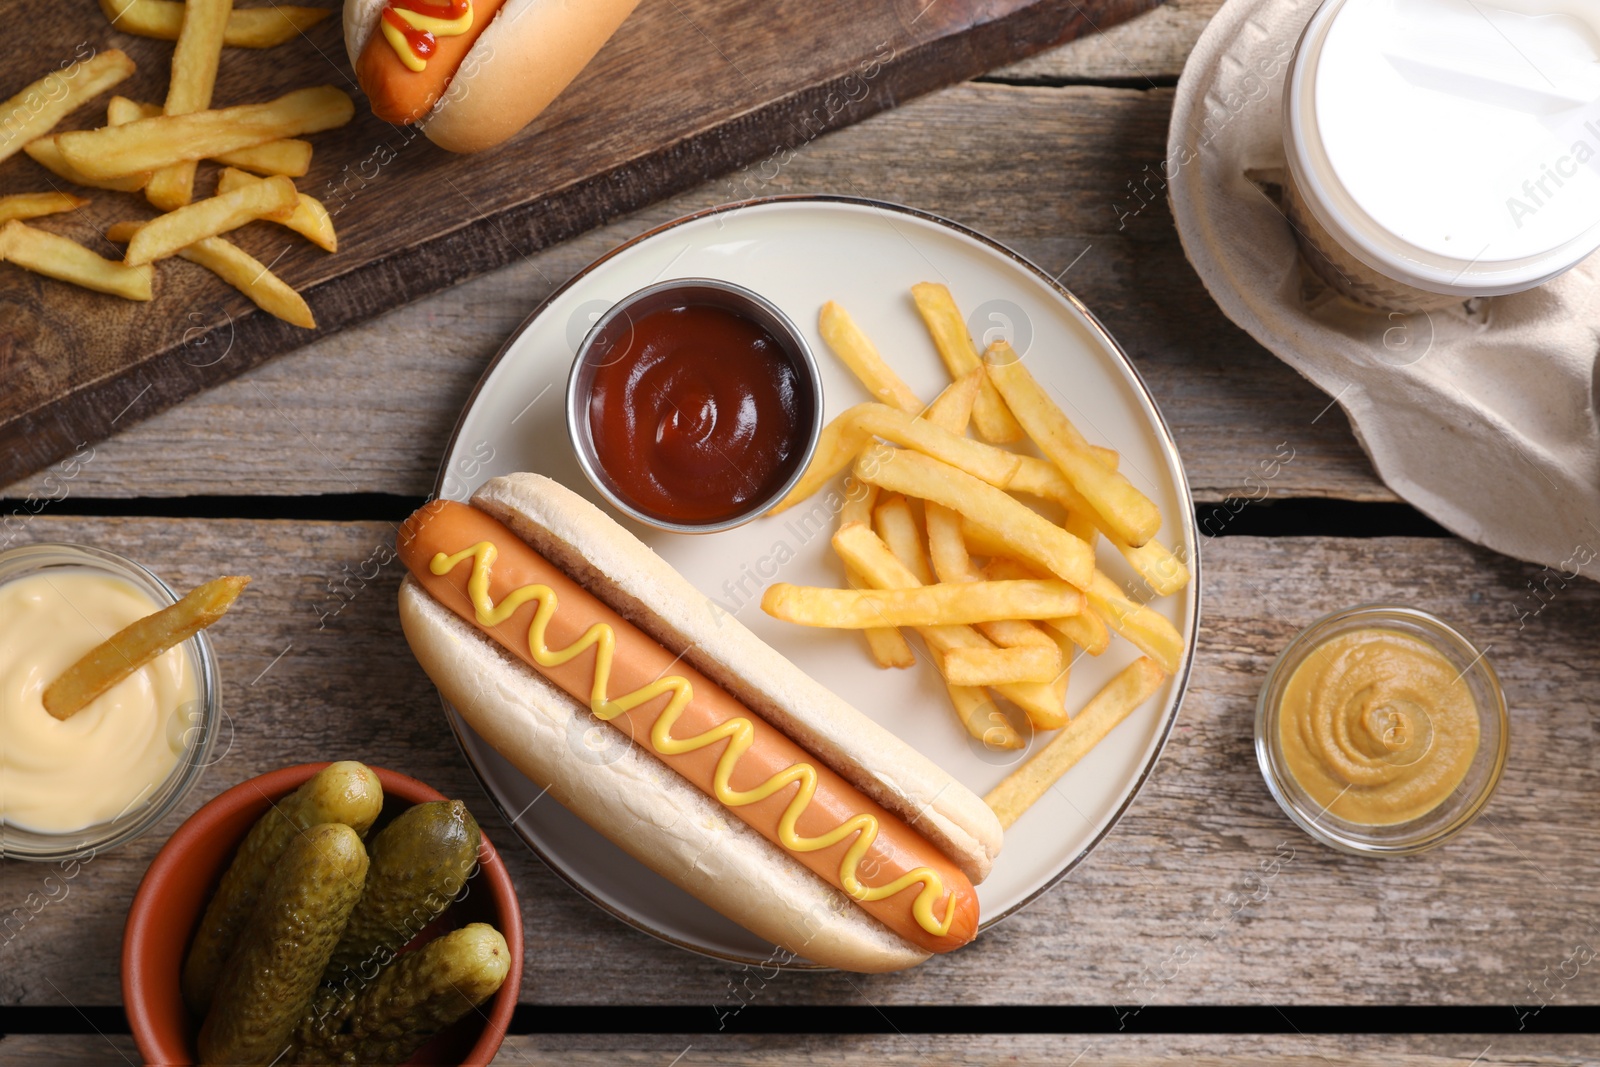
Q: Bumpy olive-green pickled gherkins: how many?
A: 4